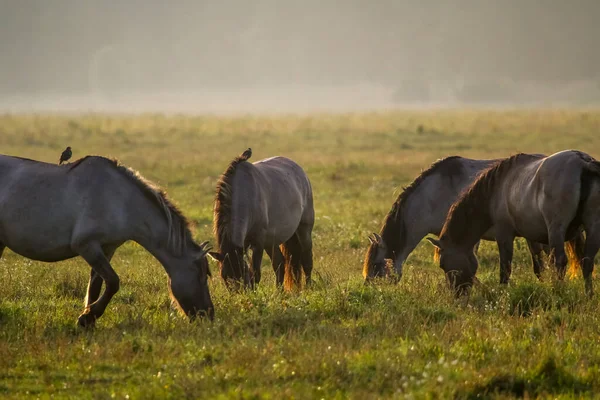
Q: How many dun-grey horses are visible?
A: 4